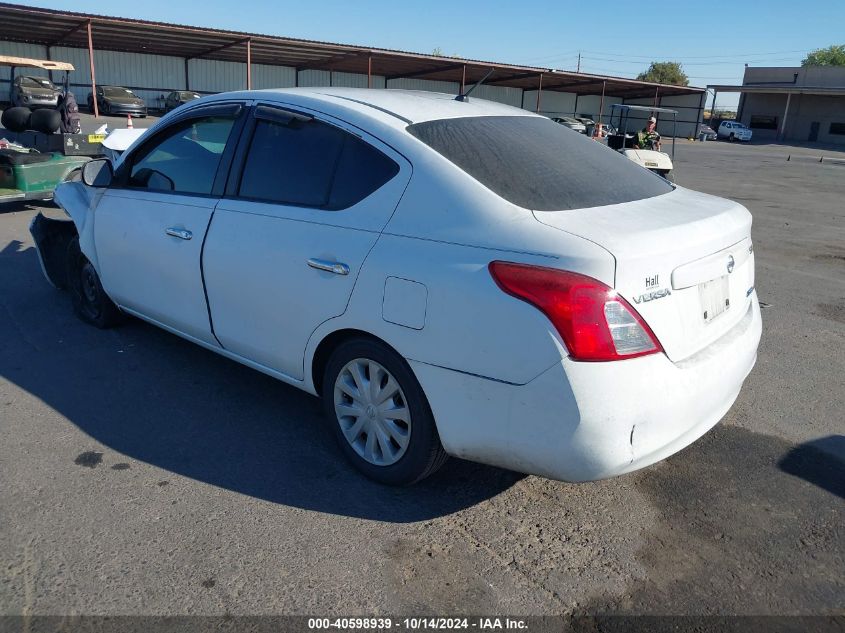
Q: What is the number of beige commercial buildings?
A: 1